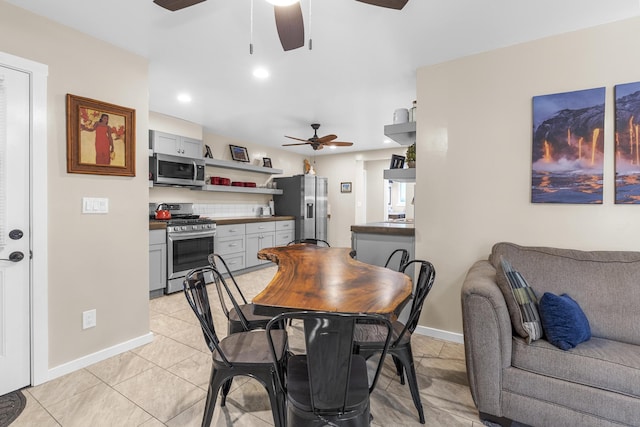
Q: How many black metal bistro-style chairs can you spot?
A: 6